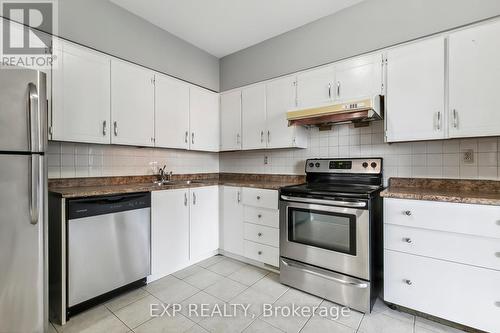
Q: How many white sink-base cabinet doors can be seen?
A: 2